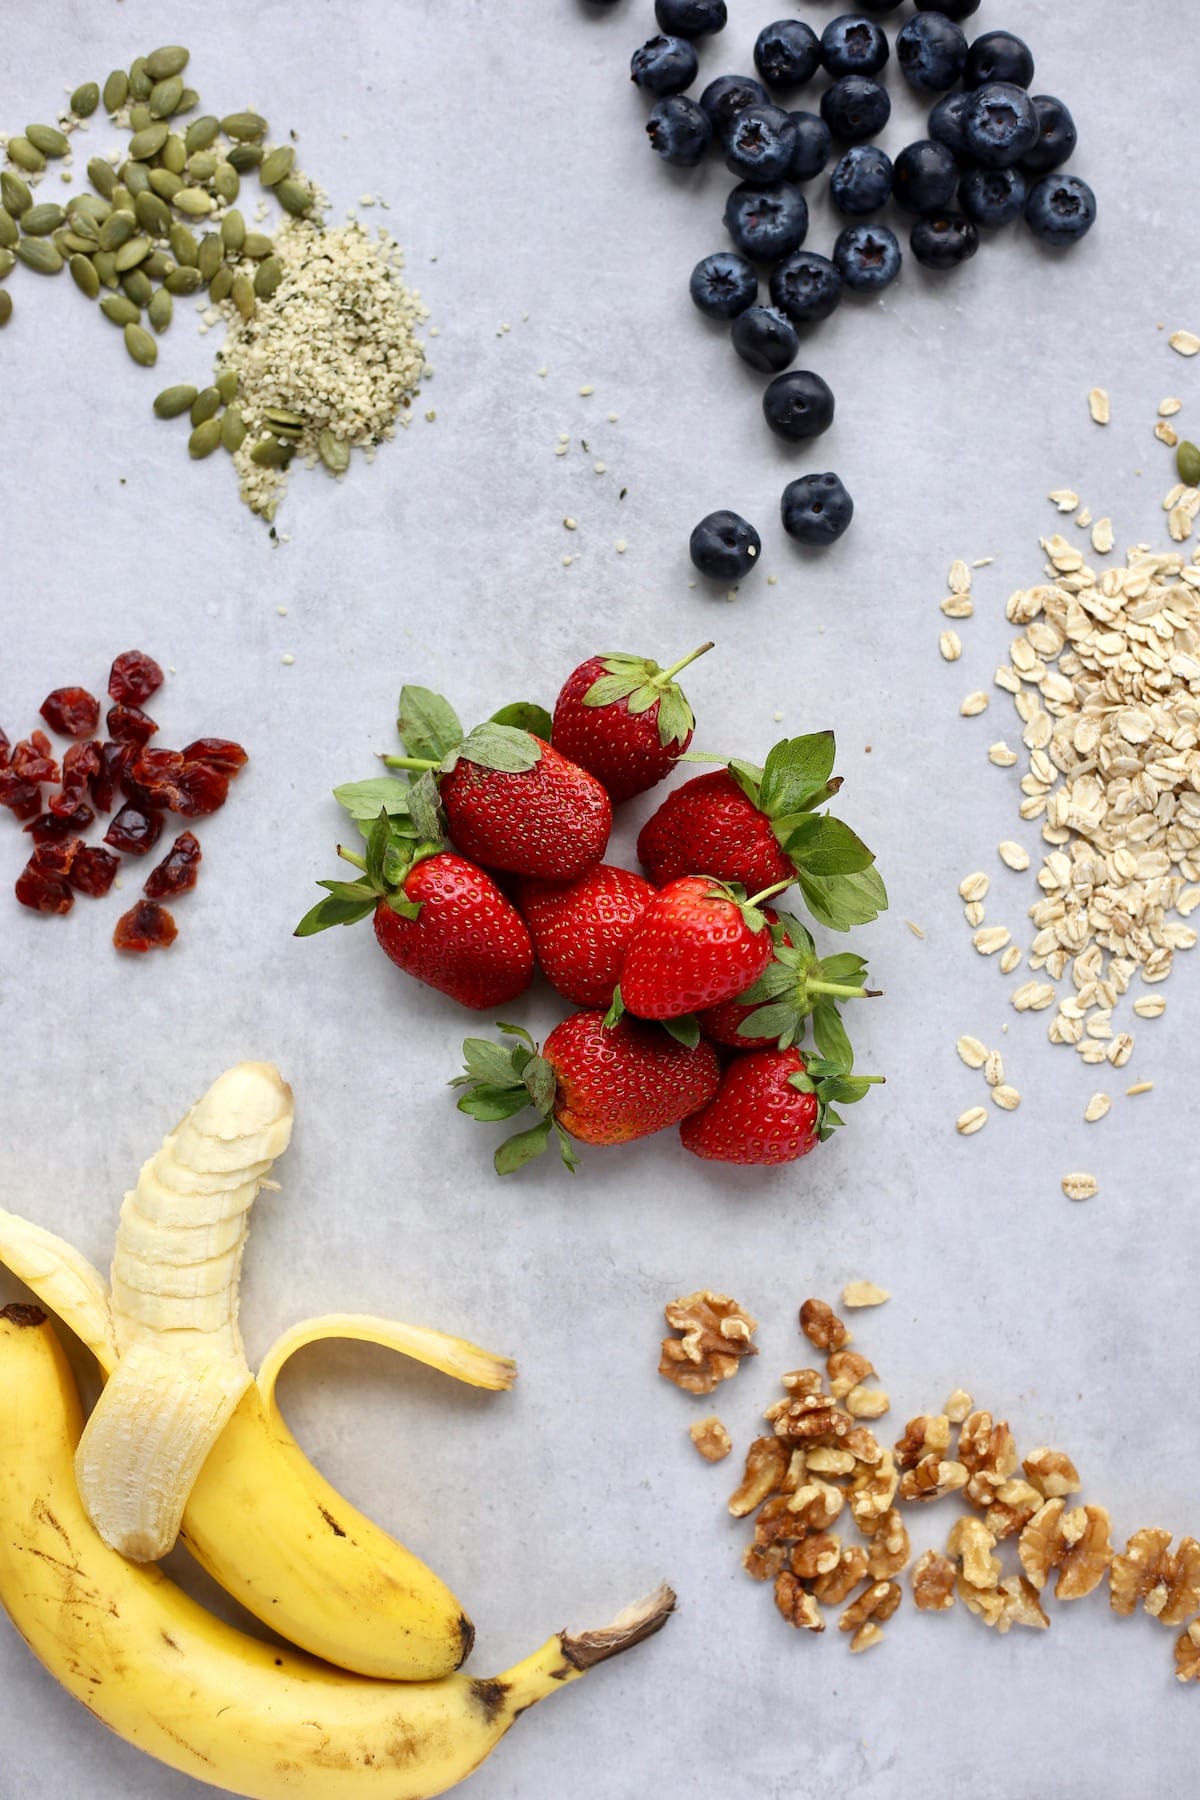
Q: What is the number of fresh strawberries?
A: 9